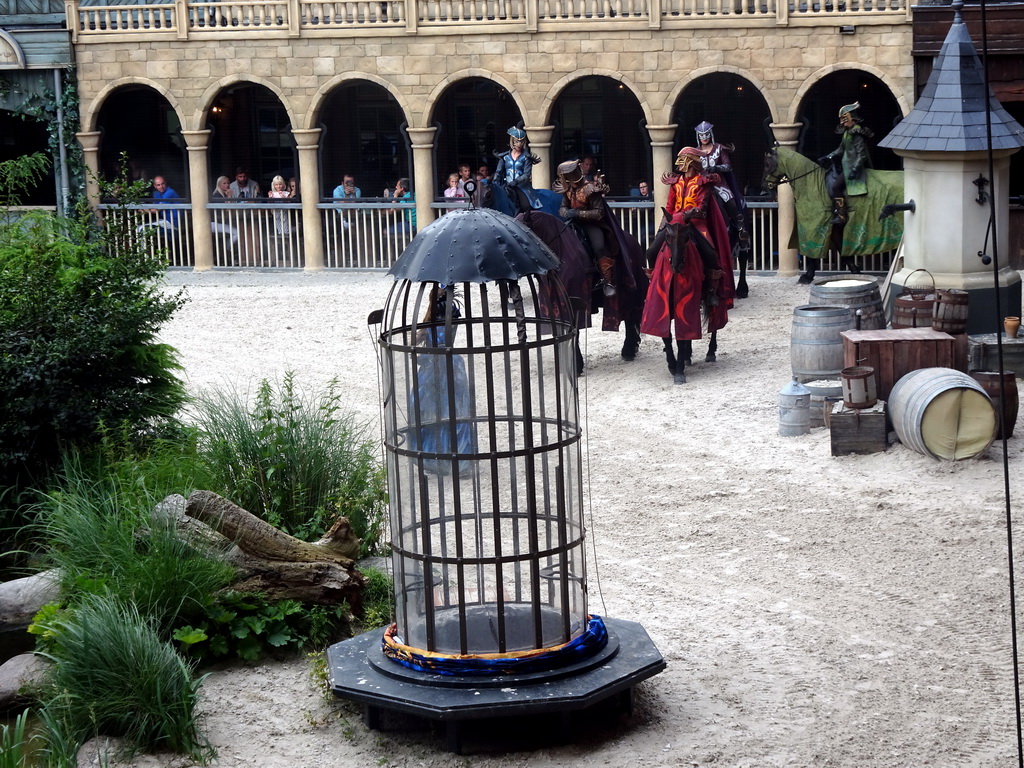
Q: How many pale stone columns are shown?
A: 7